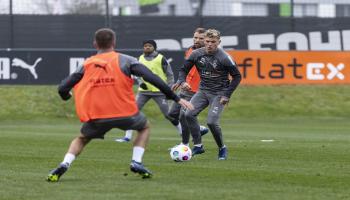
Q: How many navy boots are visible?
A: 5